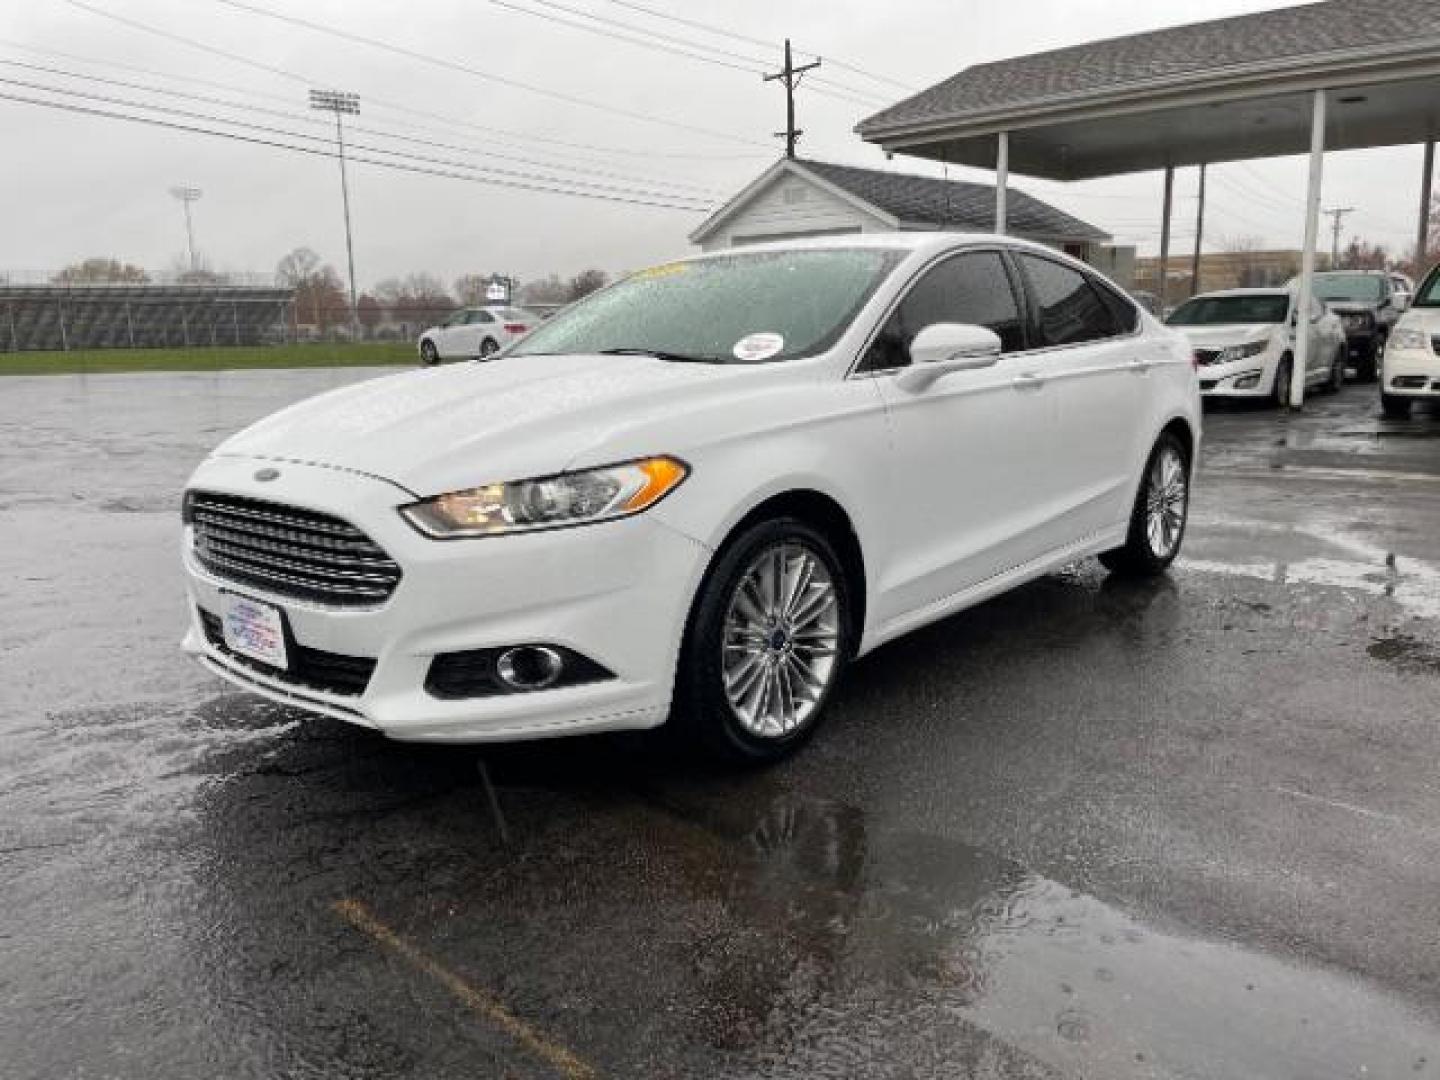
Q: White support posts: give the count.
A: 2